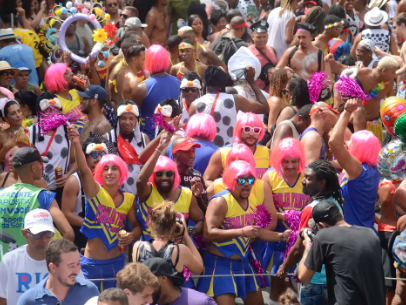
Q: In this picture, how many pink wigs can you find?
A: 10